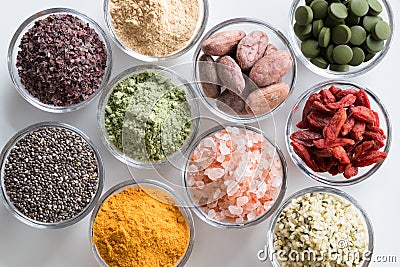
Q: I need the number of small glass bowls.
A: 10